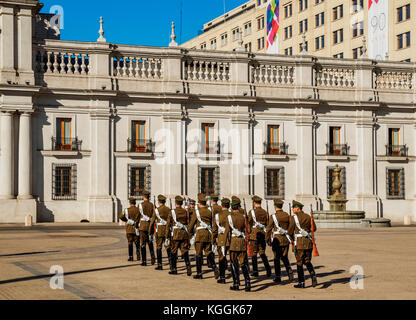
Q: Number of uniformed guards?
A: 13